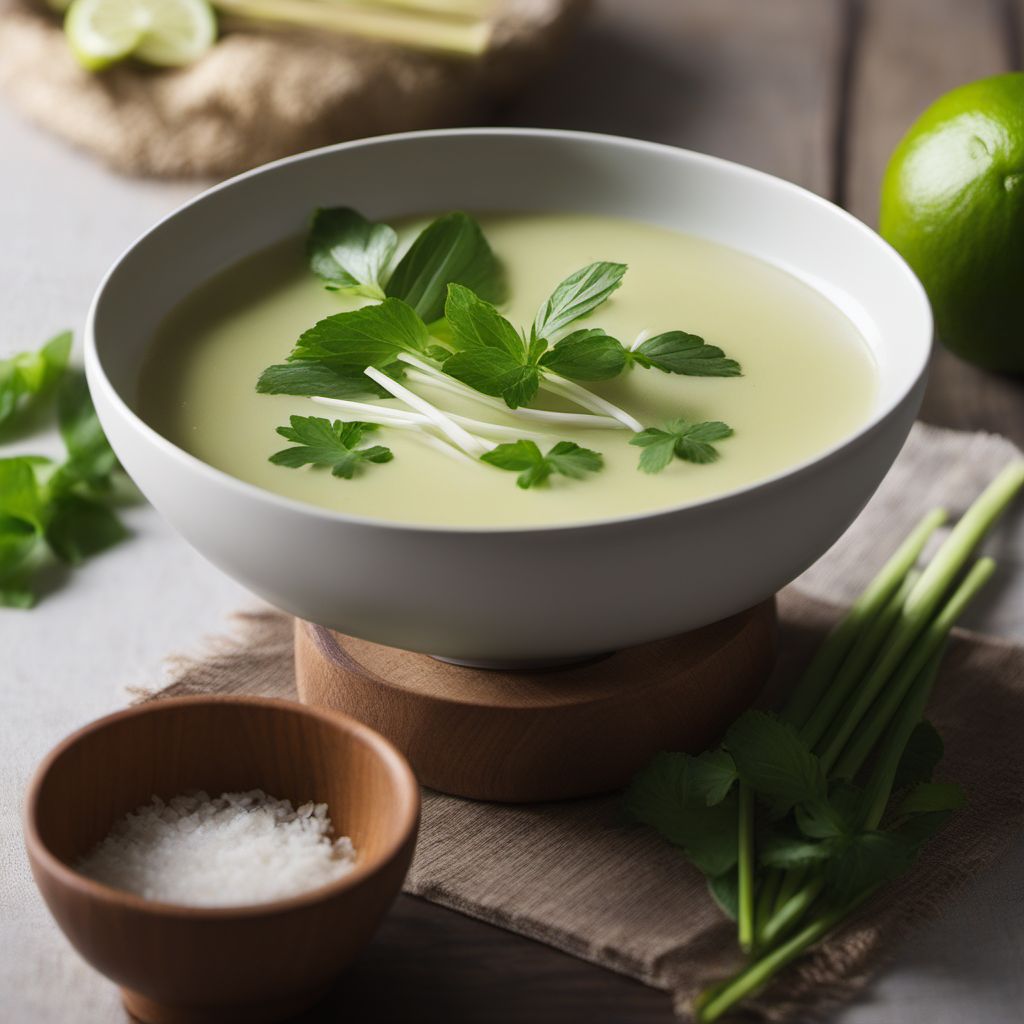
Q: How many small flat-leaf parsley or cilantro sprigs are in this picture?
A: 3